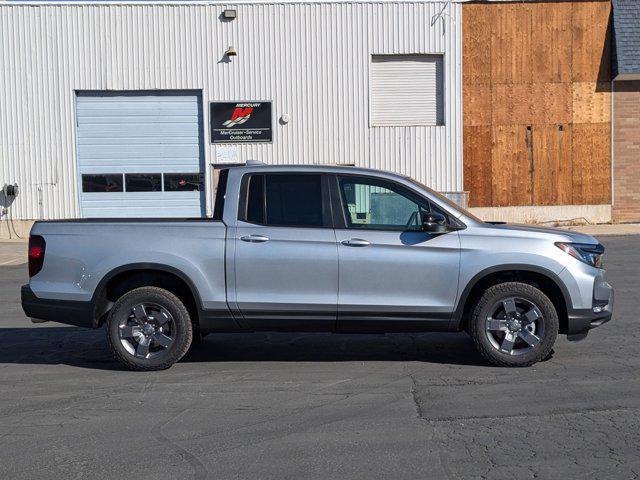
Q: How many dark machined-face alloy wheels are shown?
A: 2